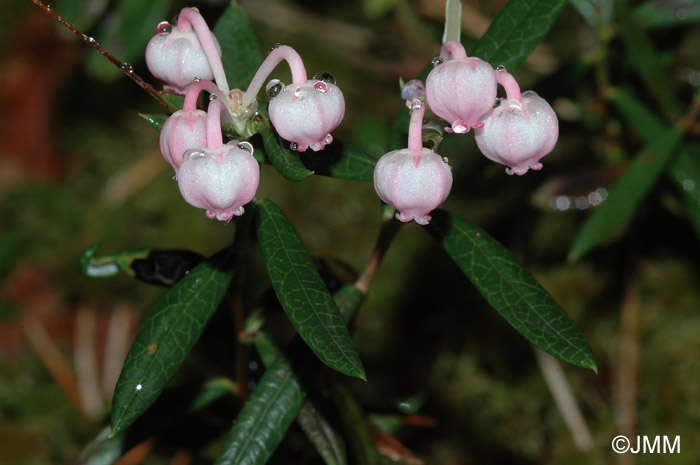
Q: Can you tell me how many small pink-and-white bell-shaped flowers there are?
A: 7